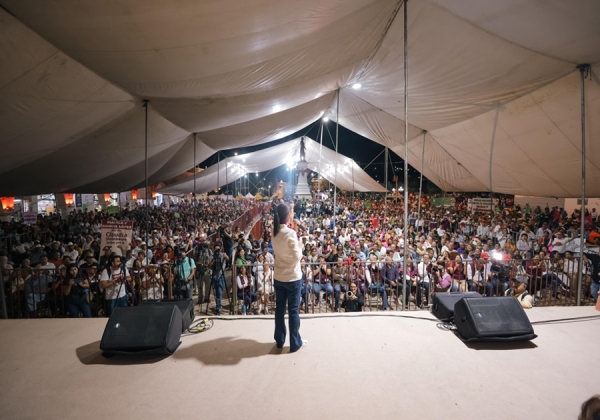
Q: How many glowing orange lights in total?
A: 5